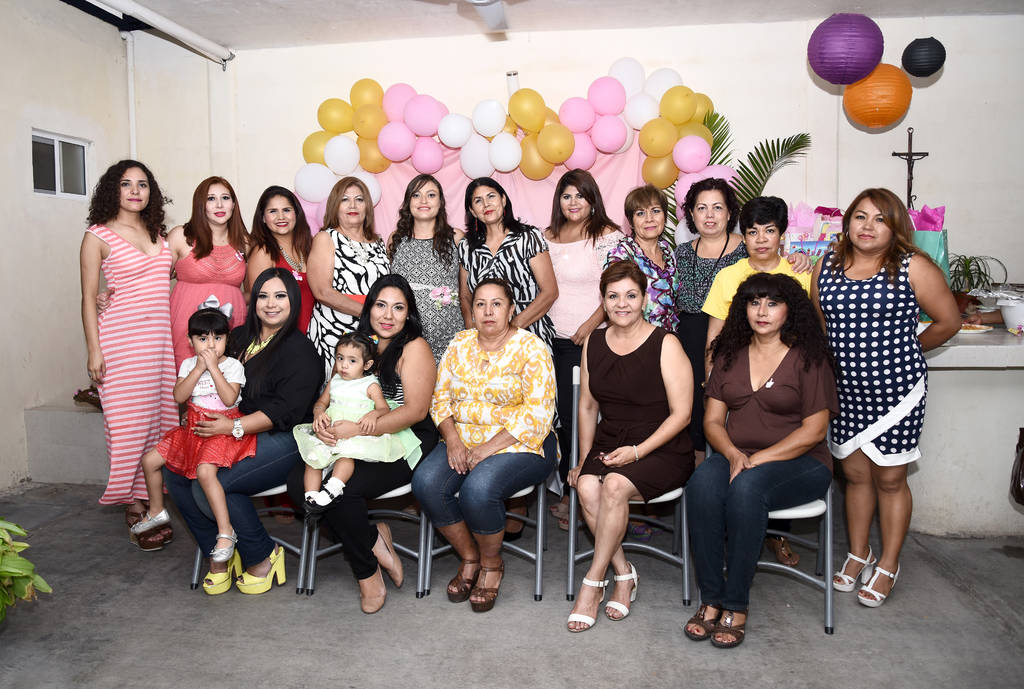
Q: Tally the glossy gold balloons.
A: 15